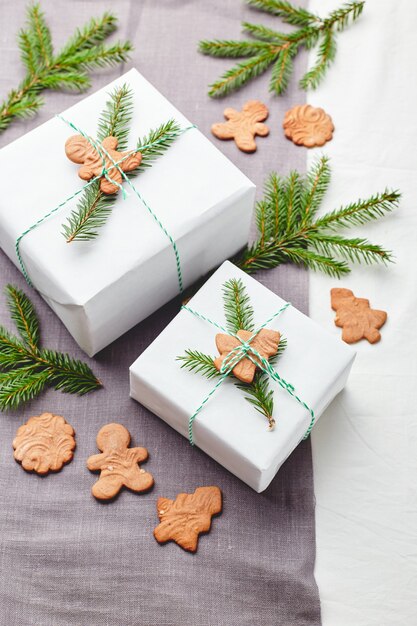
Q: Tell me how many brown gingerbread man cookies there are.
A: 3